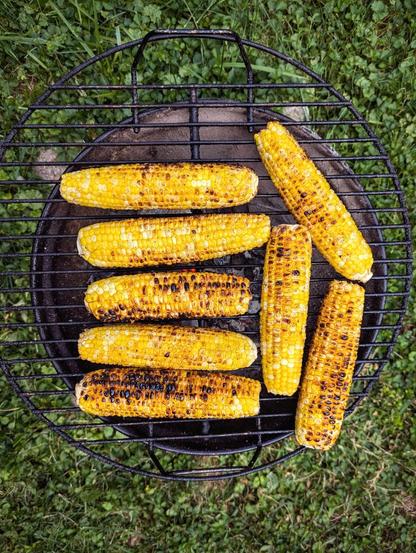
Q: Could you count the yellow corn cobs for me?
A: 8